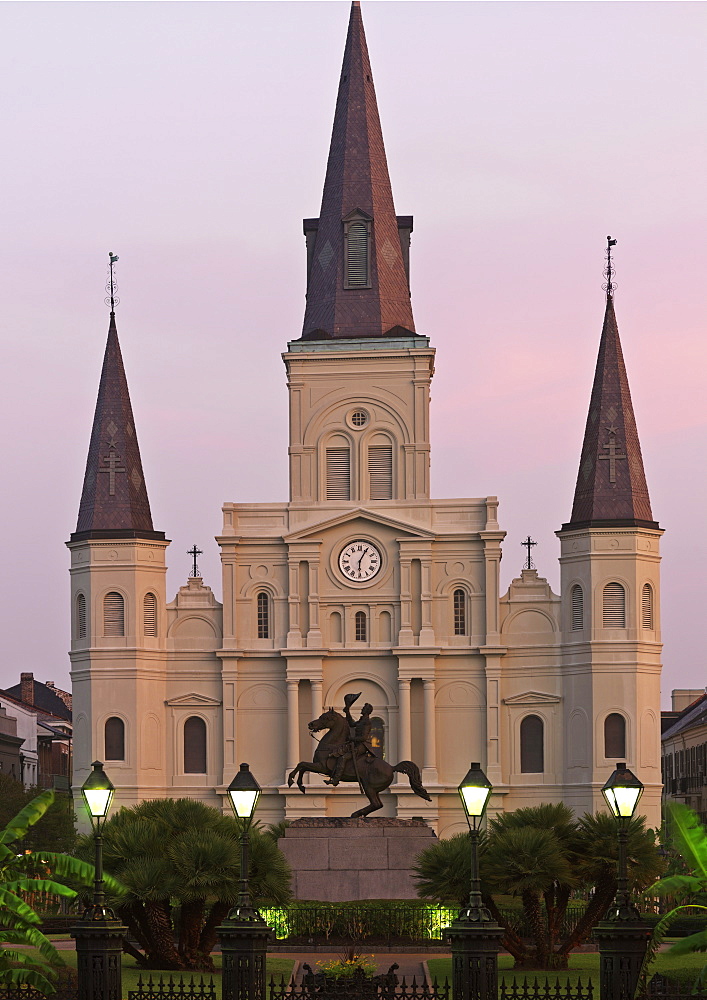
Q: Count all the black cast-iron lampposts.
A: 4